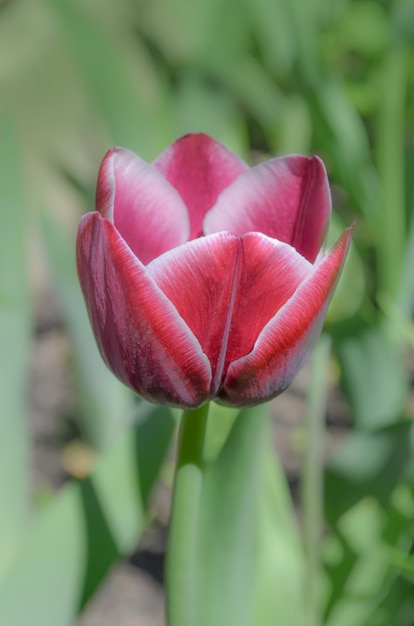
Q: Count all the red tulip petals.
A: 6